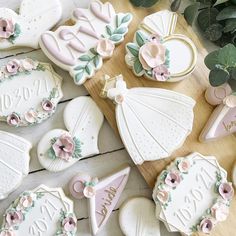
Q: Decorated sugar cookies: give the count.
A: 12